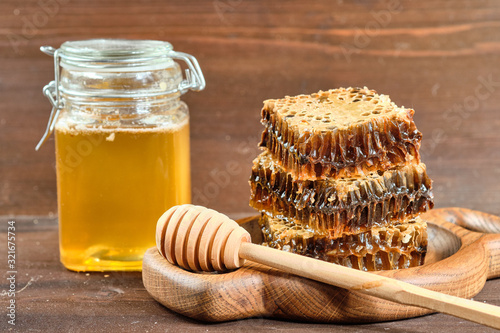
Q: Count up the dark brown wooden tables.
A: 1